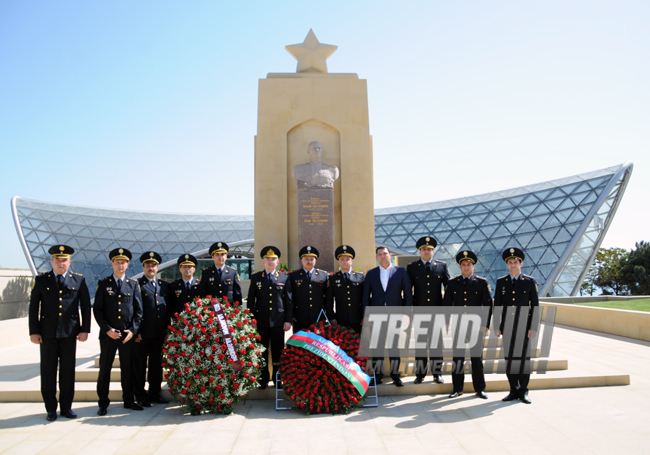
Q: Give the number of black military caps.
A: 11